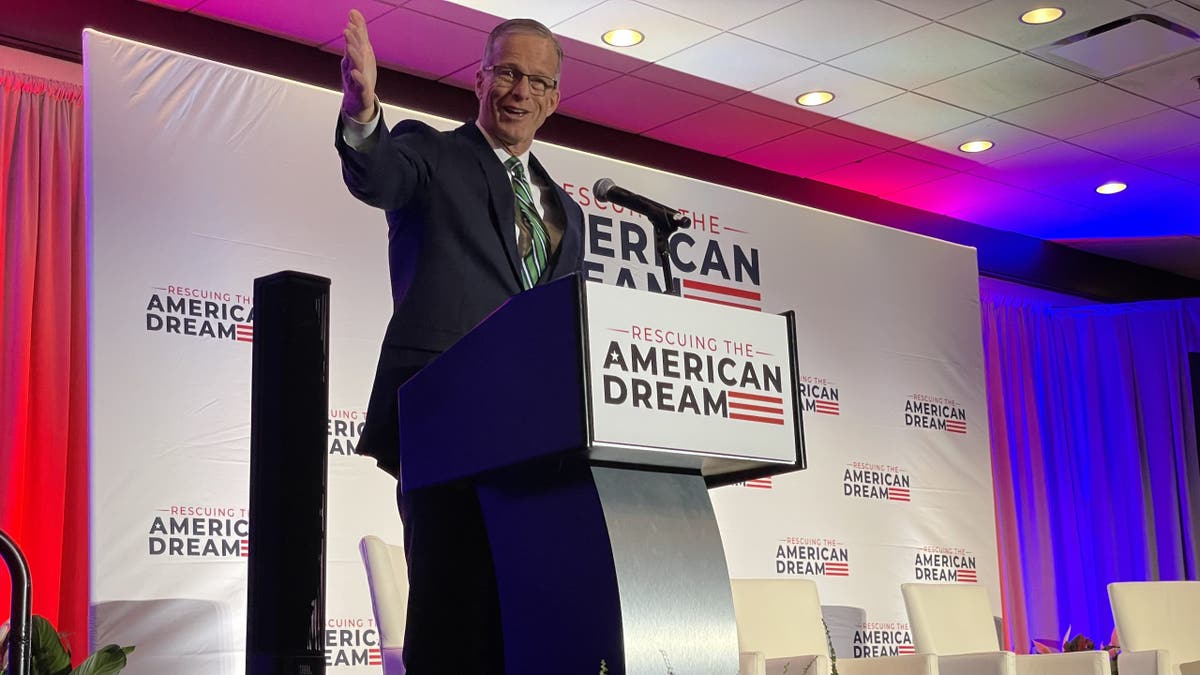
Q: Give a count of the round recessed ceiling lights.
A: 5